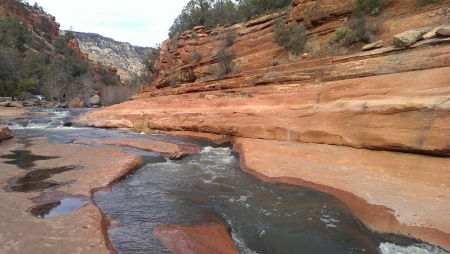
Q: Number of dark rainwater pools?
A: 3